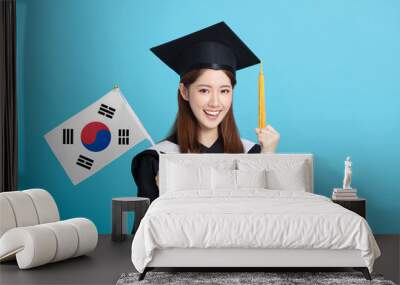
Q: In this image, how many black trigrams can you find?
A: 4